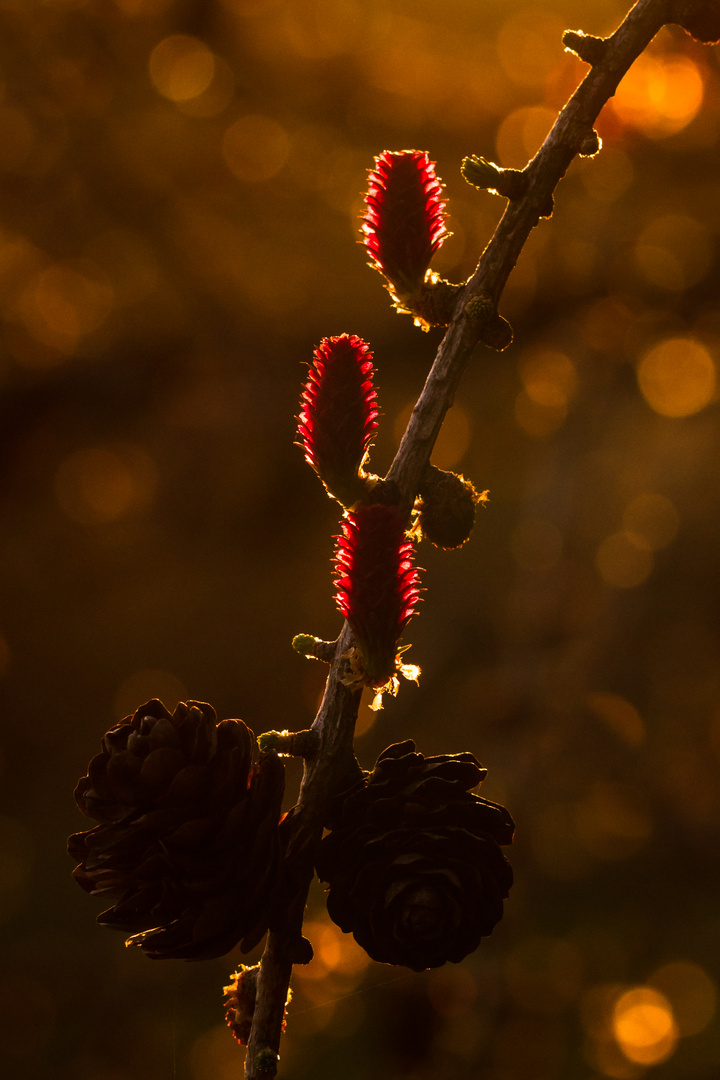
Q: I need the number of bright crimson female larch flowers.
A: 3